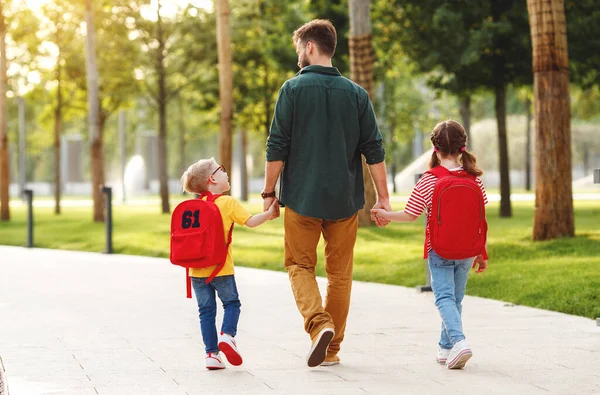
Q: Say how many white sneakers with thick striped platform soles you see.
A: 2